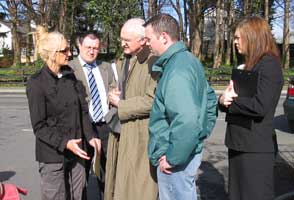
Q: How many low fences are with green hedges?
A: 1